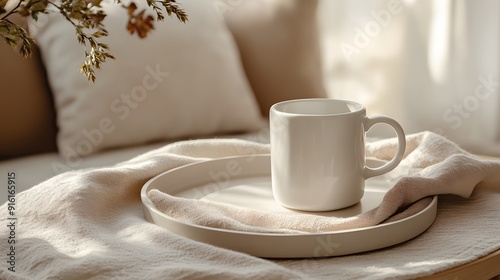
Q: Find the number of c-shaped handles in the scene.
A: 1